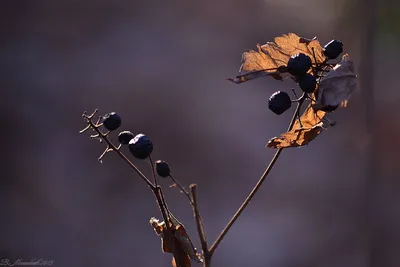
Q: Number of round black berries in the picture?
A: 8